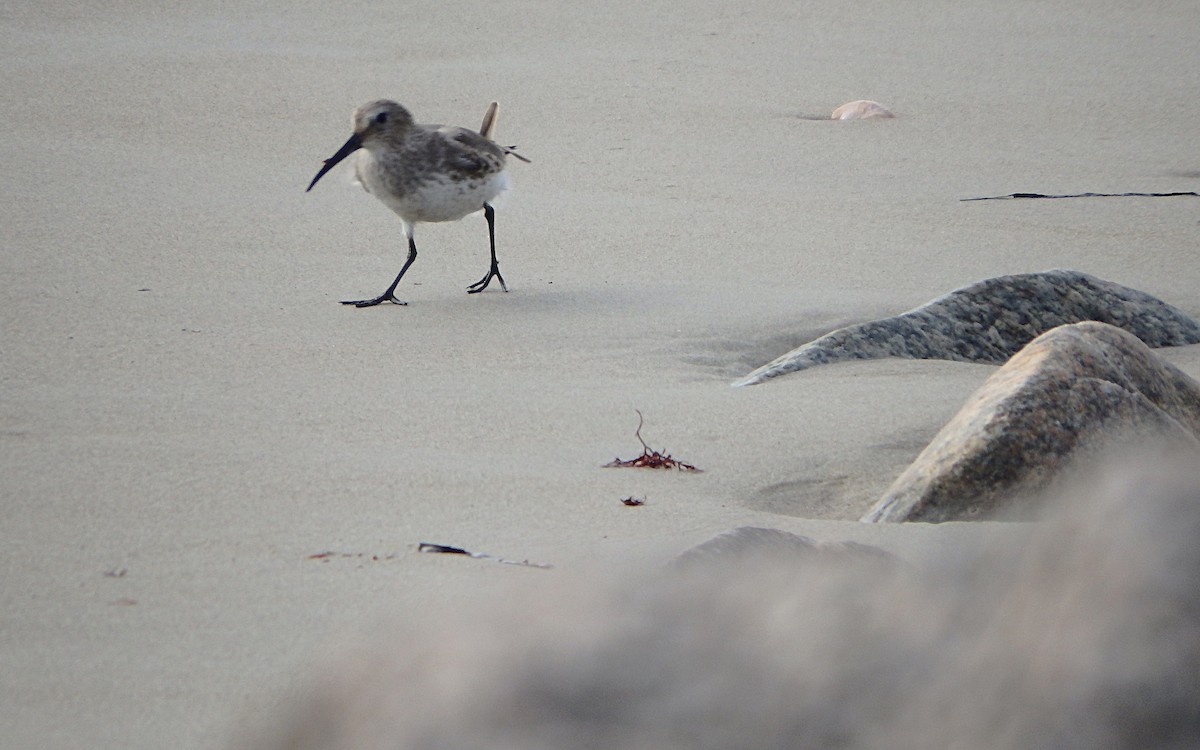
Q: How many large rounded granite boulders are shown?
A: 2